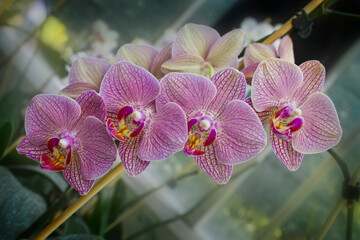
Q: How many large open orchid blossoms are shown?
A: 4